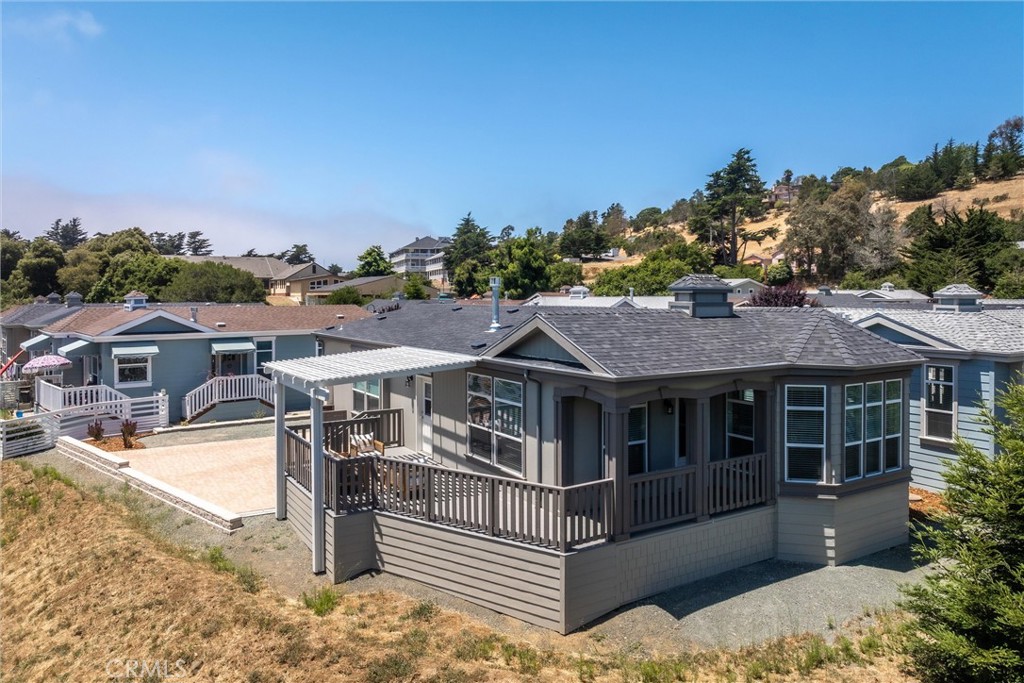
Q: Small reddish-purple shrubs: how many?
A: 2